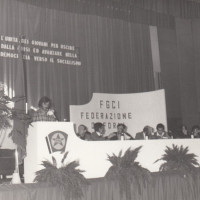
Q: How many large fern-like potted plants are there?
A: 3